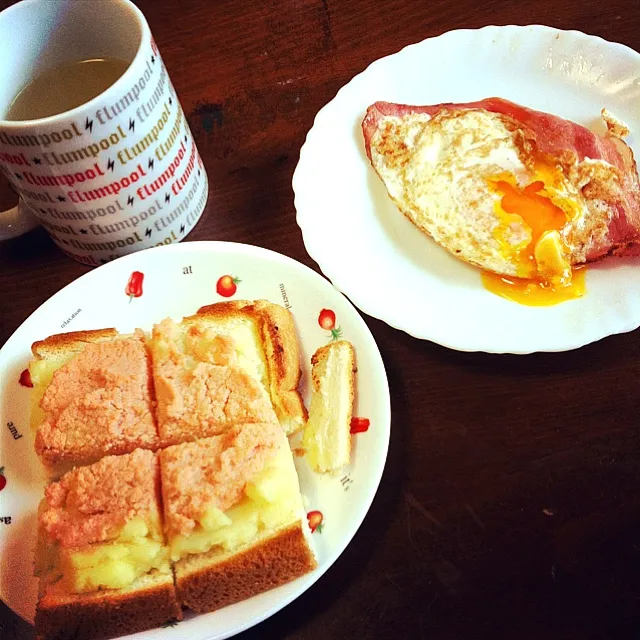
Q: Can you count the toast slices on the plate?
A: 4